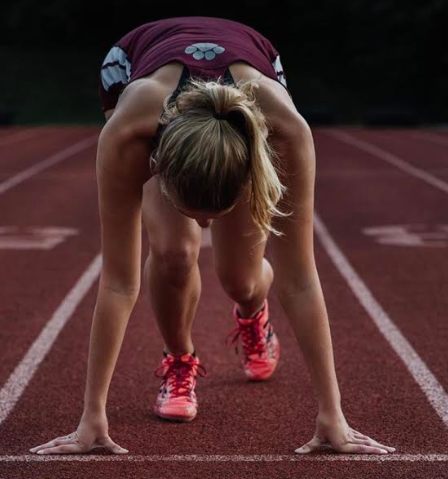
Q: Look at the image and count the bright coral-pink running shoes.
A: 2